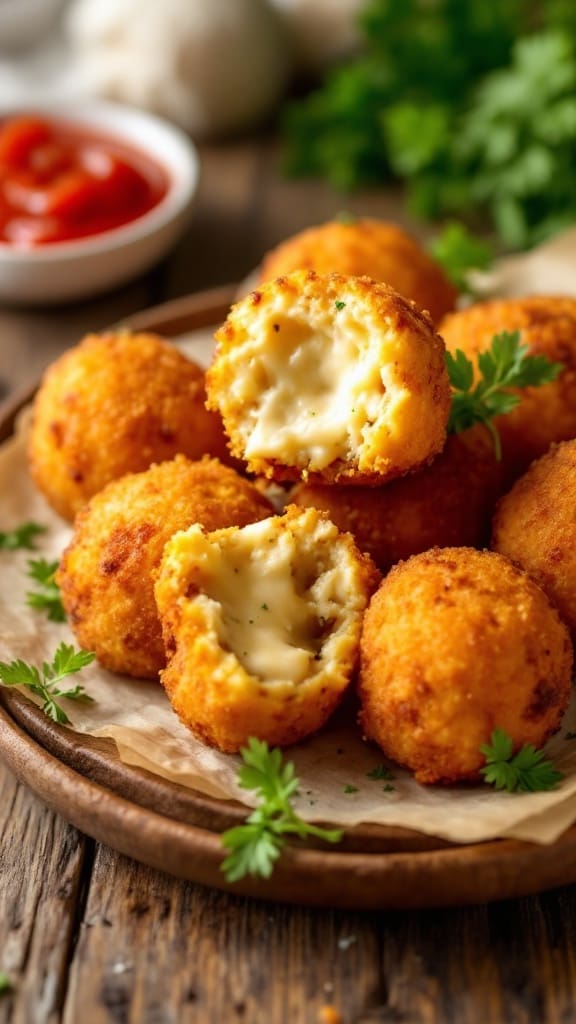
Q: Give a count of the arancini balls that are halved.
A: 2